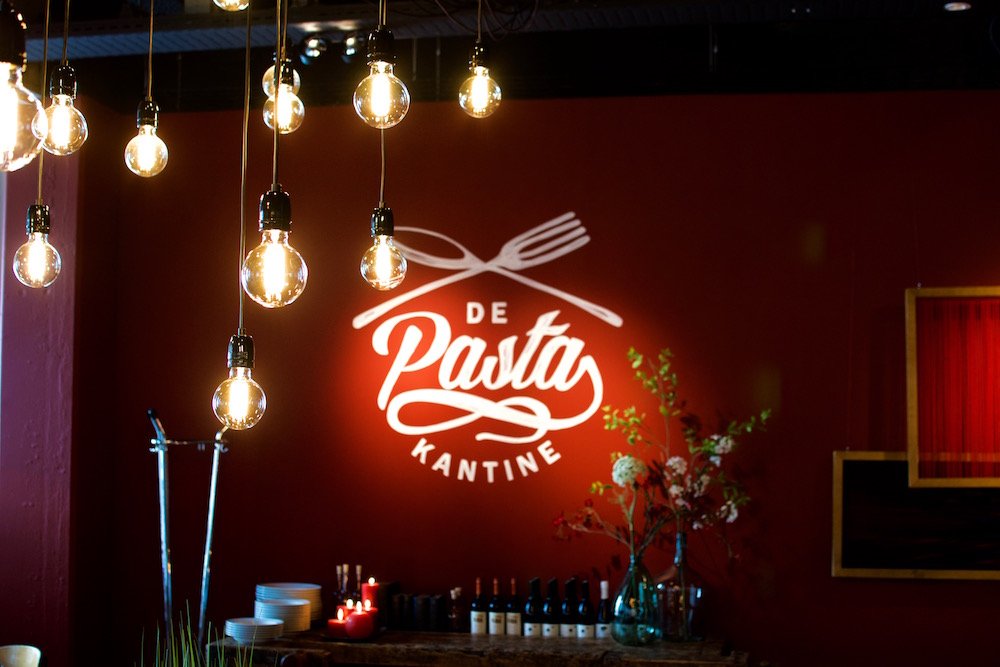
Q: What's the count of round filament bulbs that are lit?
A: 12